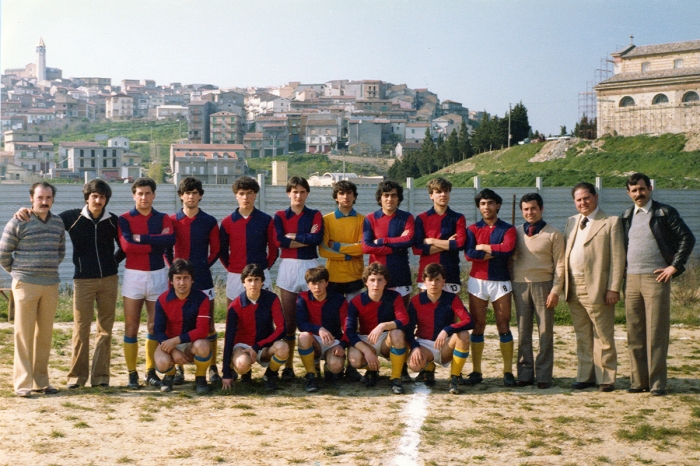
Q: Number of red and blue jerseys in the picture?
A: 12